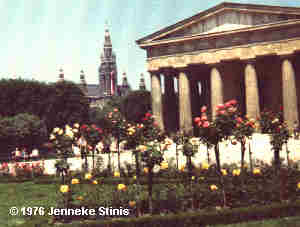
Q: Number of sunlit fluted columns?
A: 5